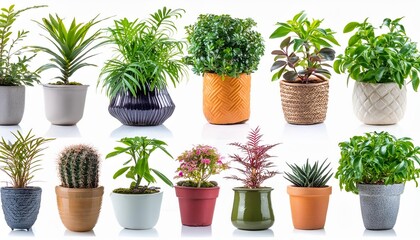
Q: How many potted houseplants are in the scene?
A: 13